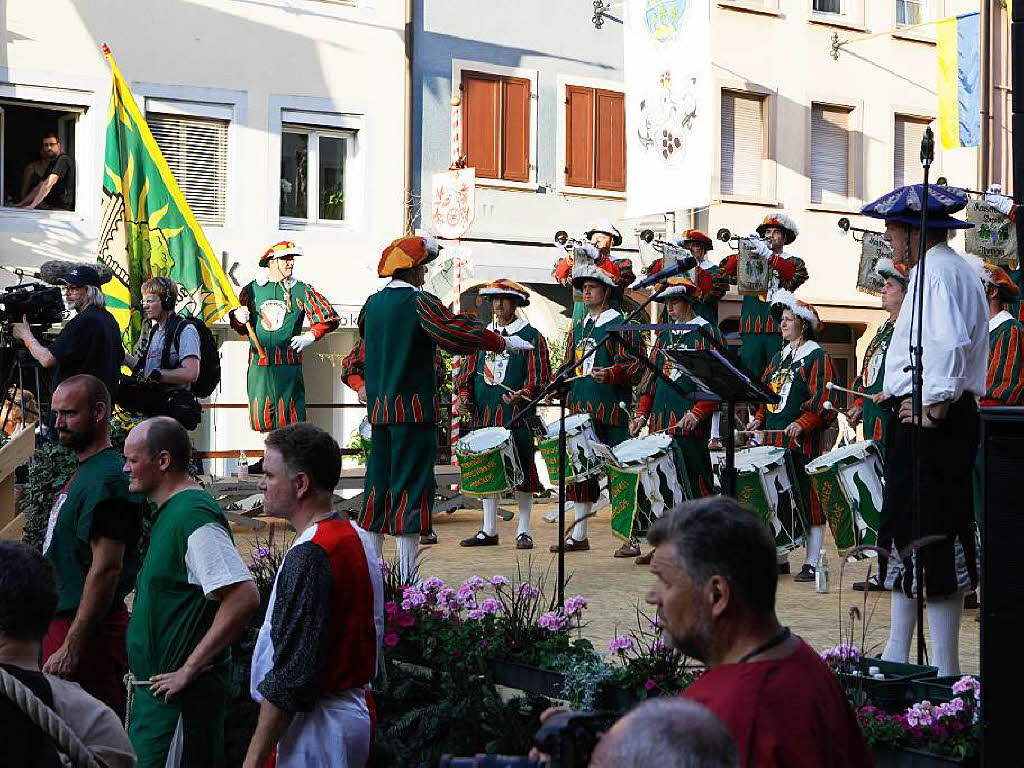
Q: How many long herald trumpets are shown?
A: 5